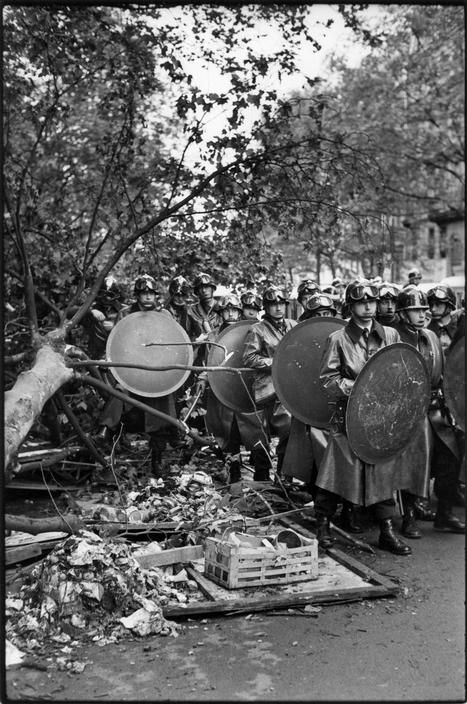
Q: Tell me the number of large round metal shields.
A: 5